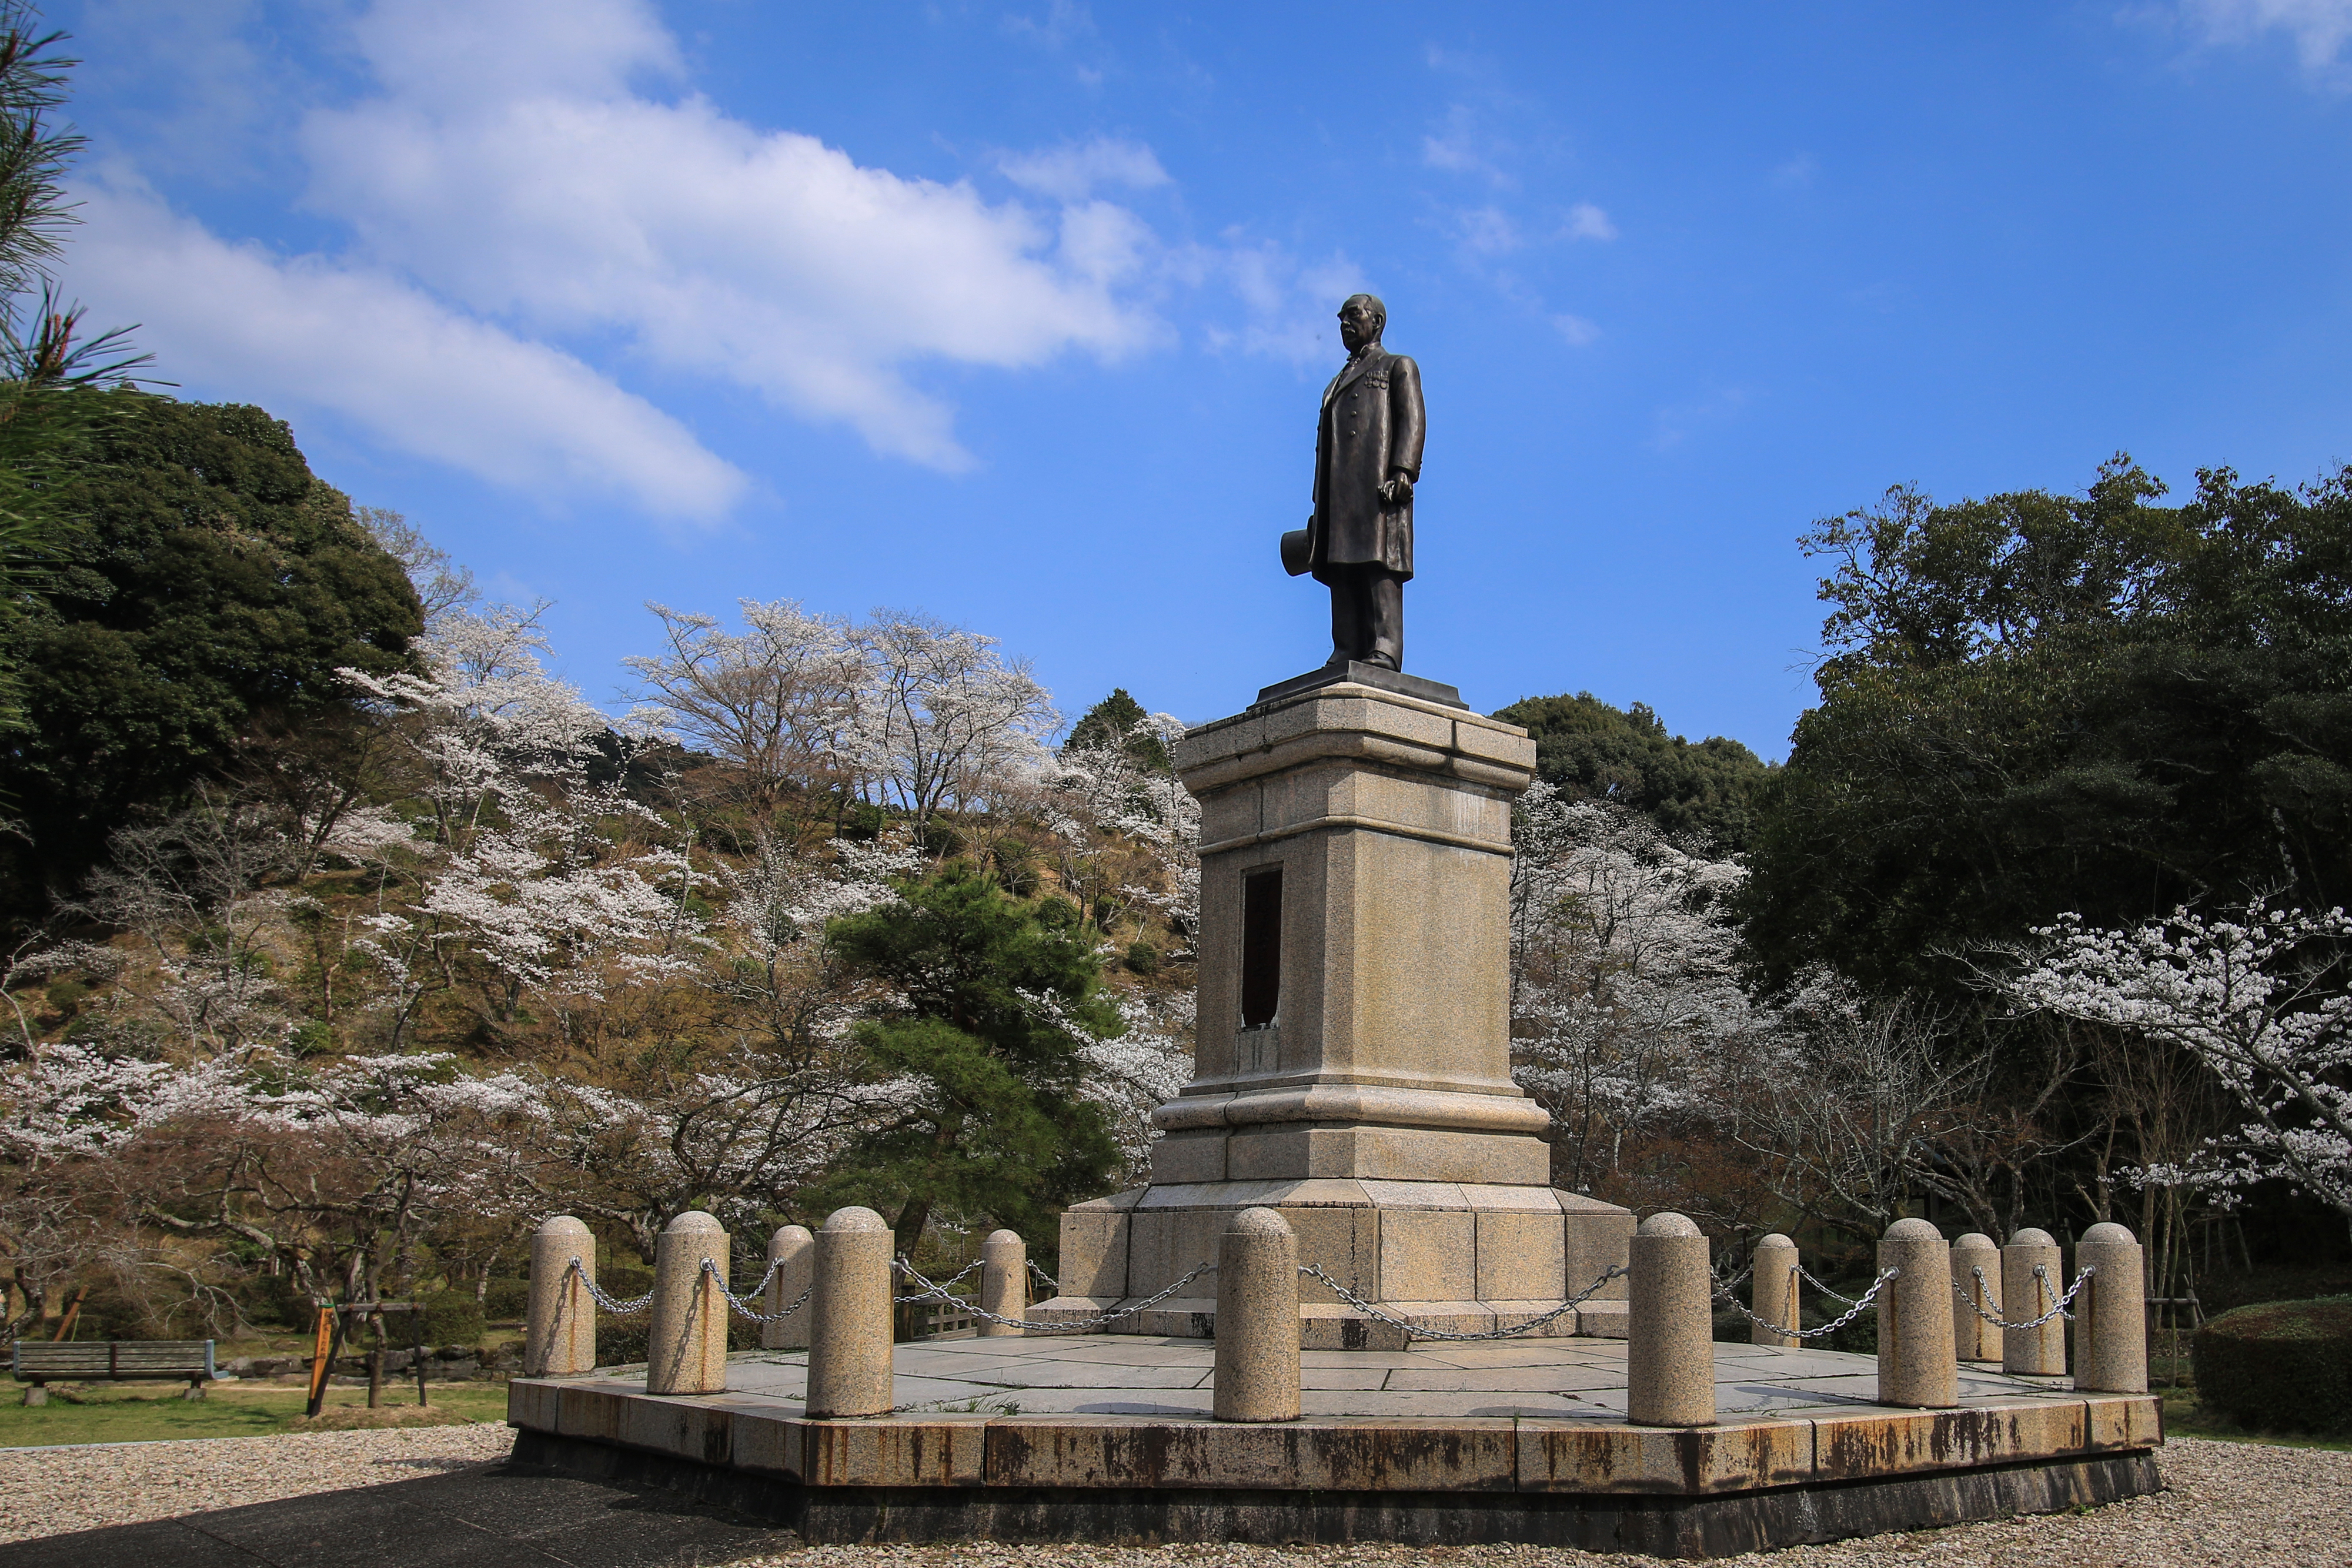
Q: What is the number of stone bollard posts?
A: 12